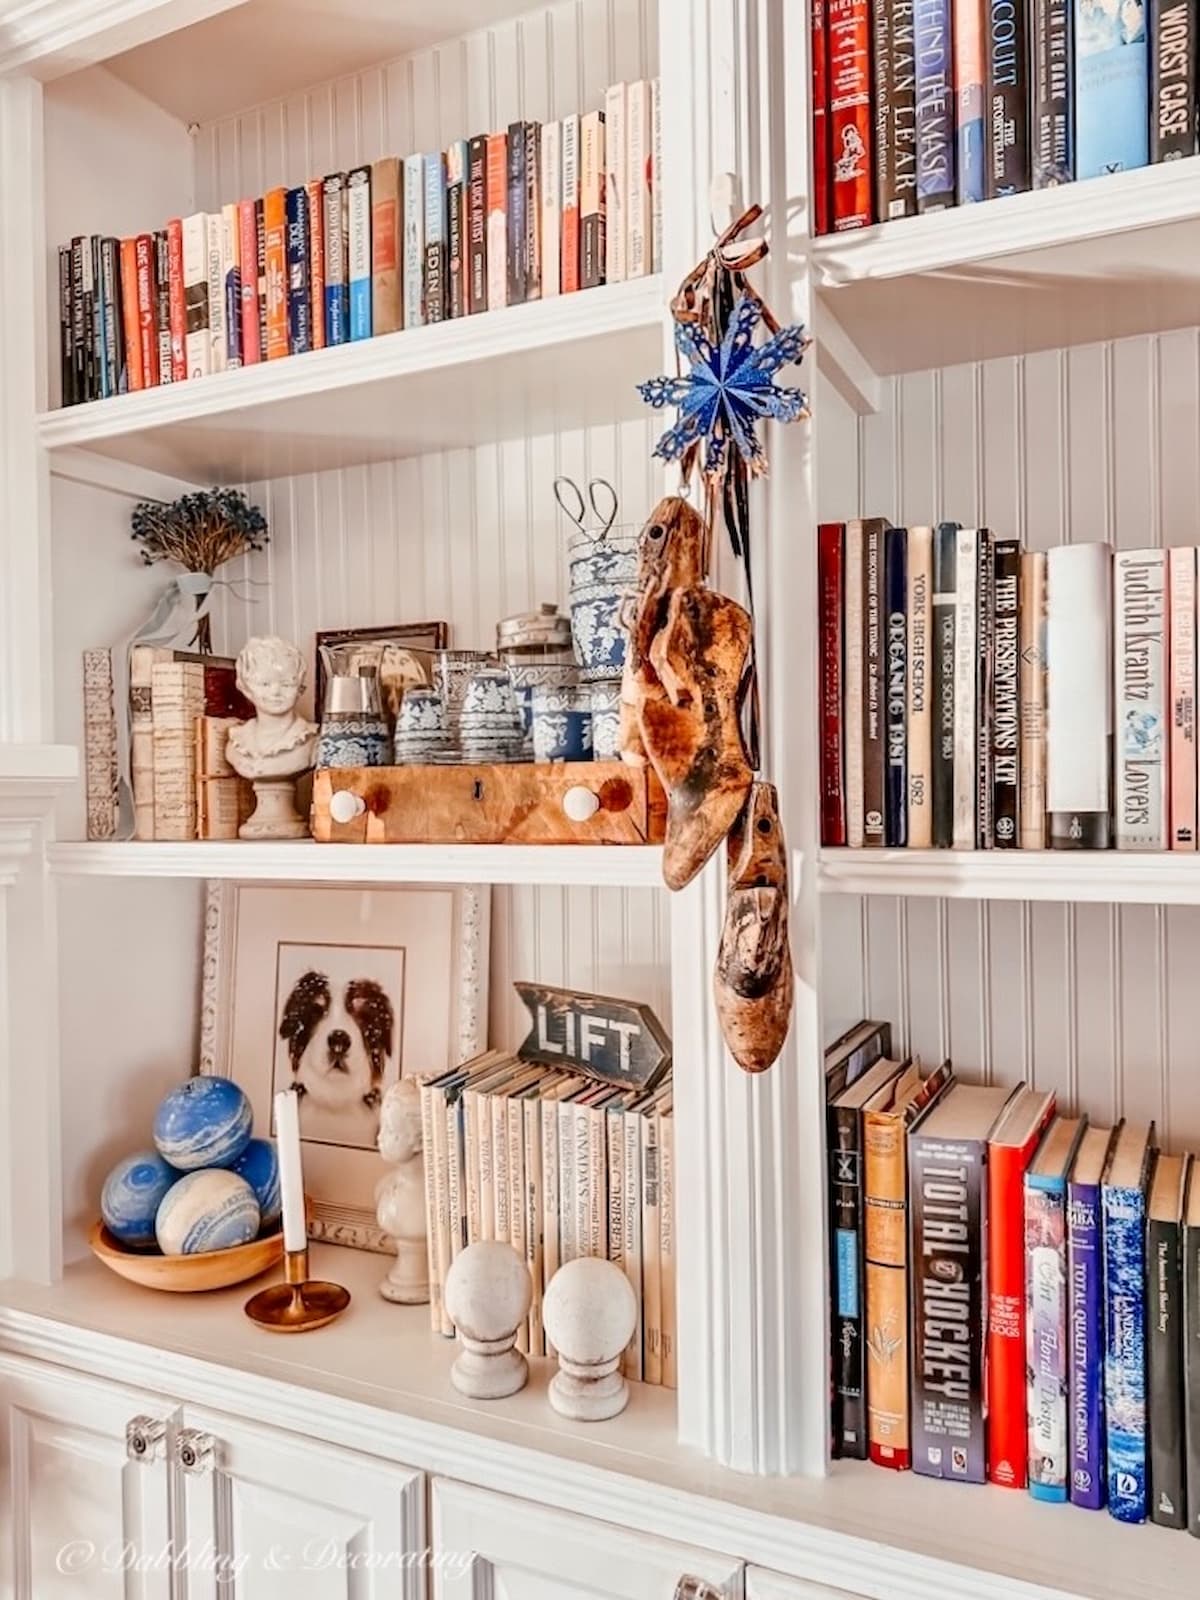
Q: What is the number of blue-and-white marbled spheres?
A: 4